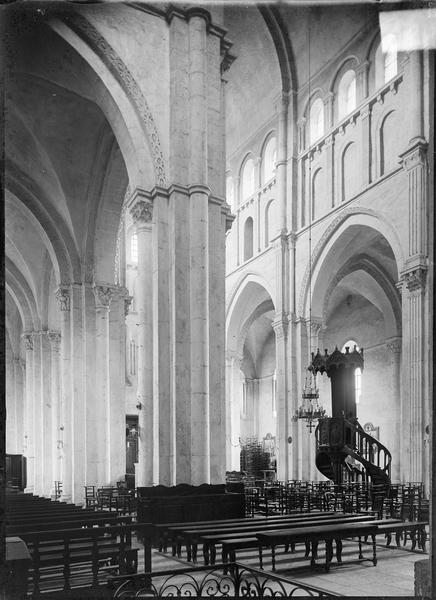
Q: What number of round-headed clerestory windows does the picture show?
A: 6